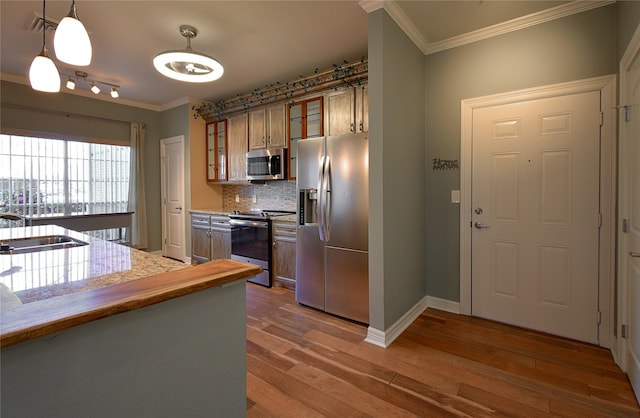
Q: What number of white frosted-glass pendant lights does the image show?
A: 2